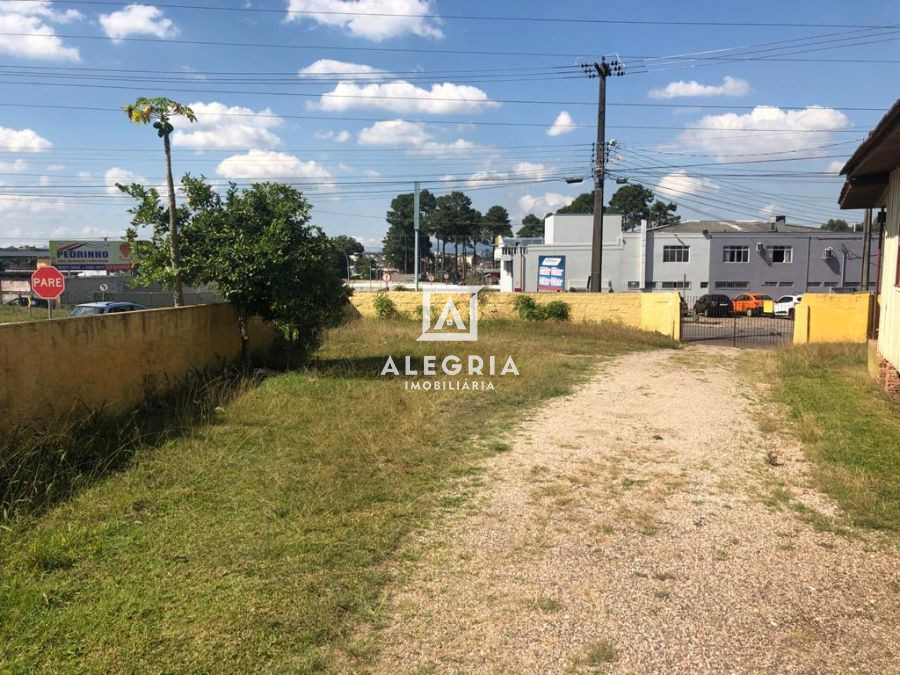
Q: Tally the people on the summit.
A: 0